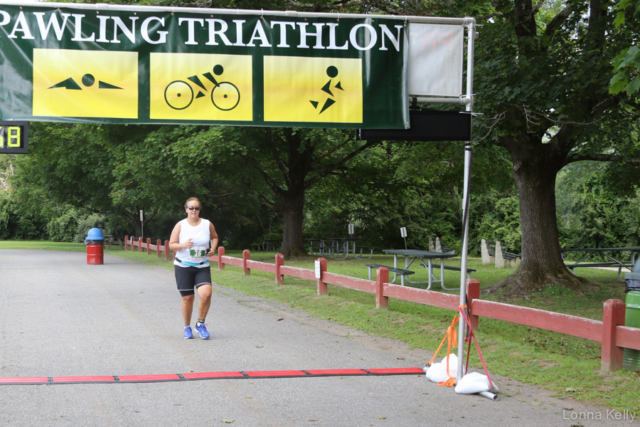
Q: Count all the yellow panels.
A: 3